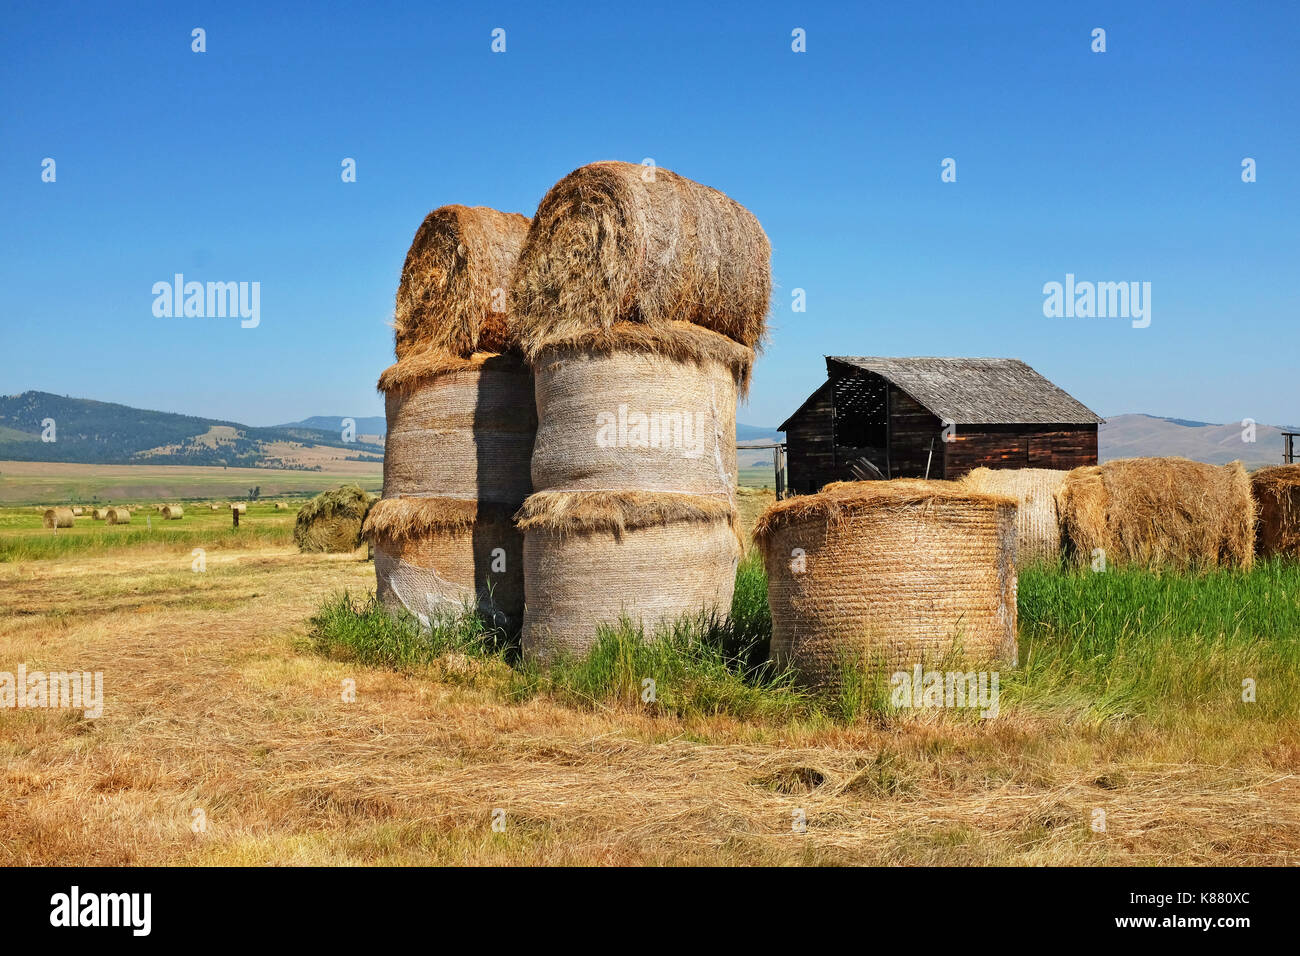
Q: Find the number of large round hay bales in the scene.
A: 11